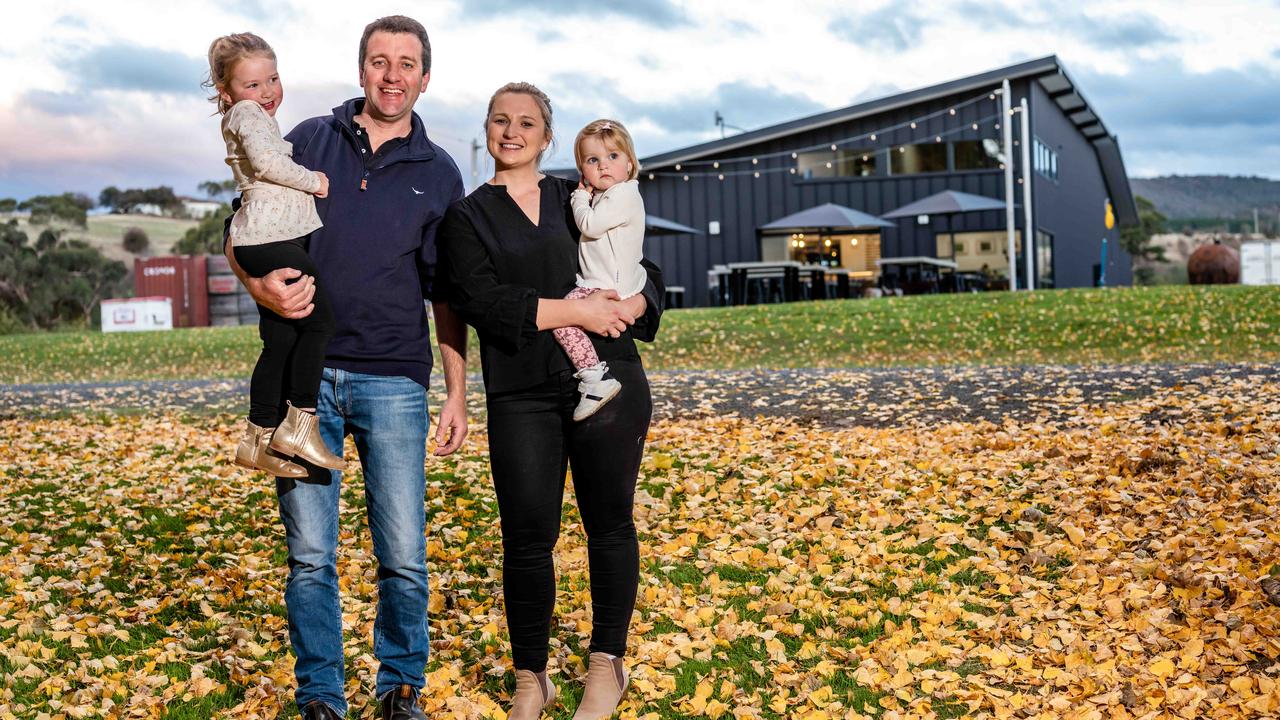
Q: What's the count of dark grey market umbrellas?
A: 3